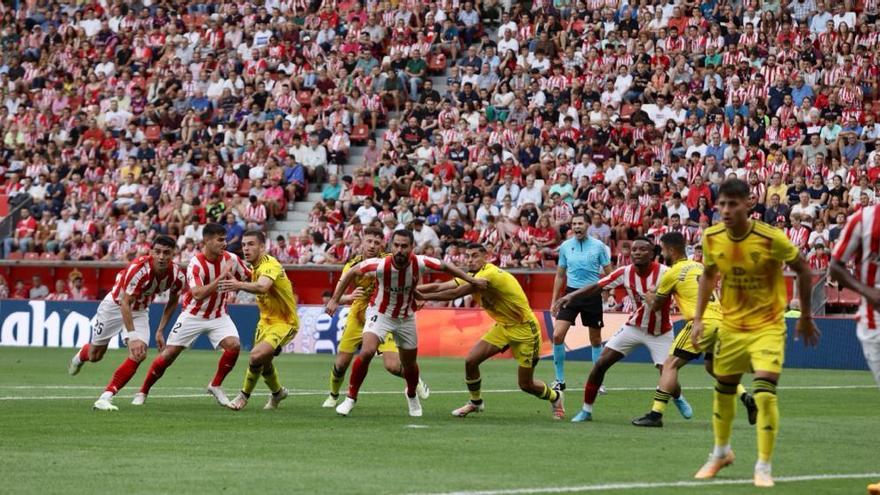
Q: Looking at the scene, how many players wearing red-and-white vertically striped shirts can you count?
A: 5